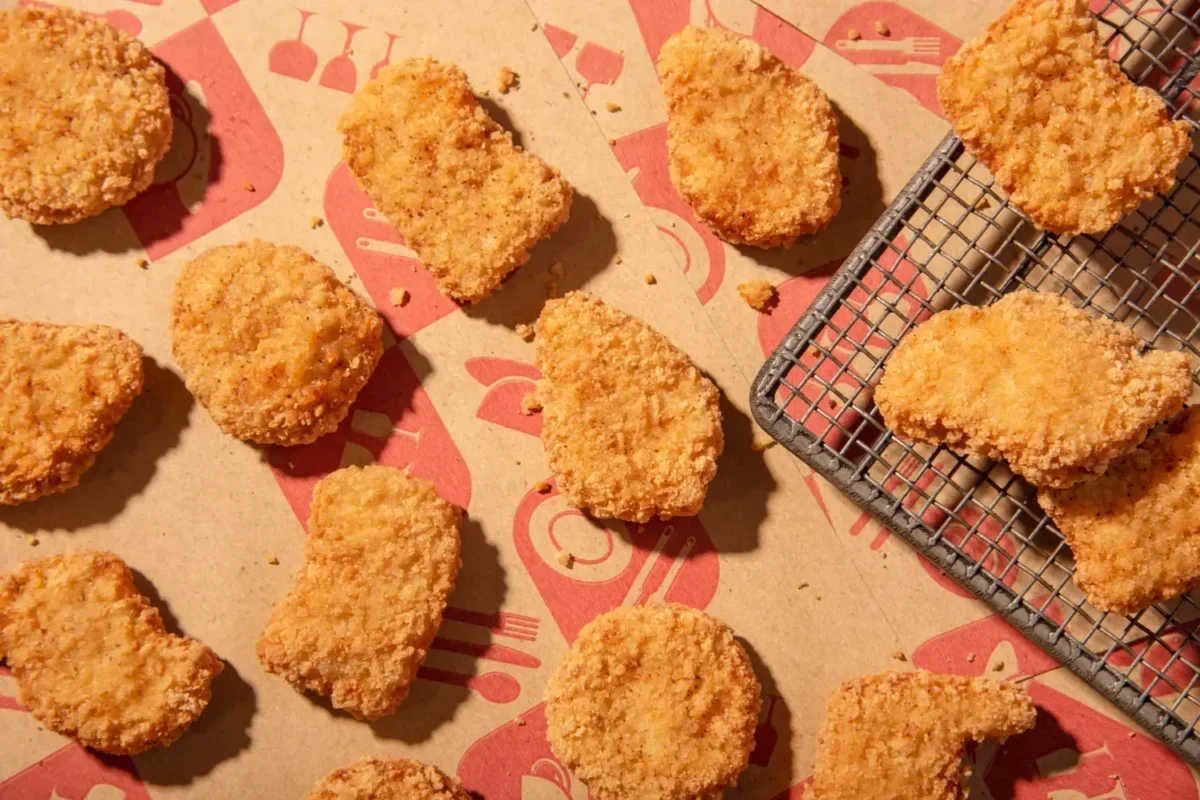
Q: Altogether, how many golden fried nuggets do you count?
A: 14